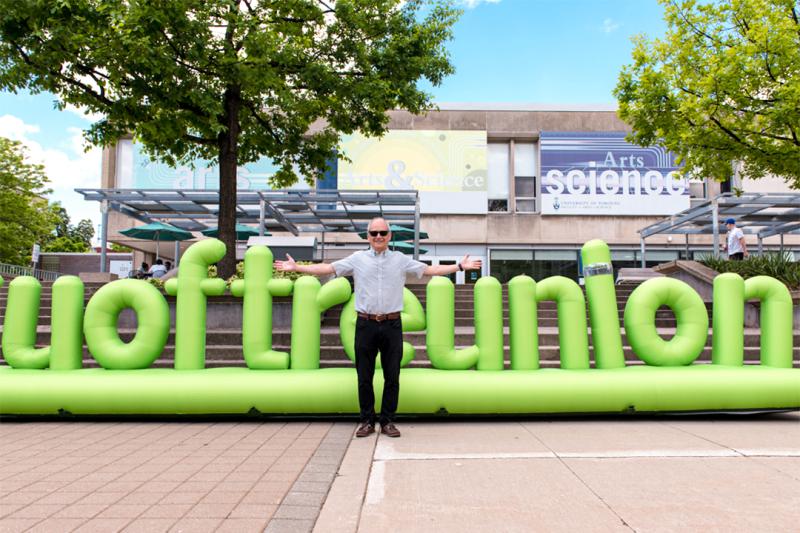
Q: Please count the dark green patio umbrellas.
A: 4